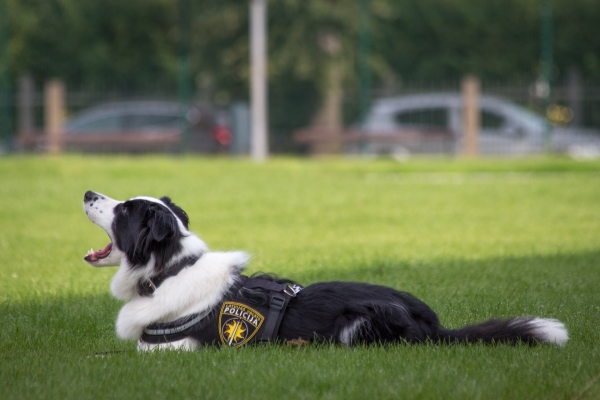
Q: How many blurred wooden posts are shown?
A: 2